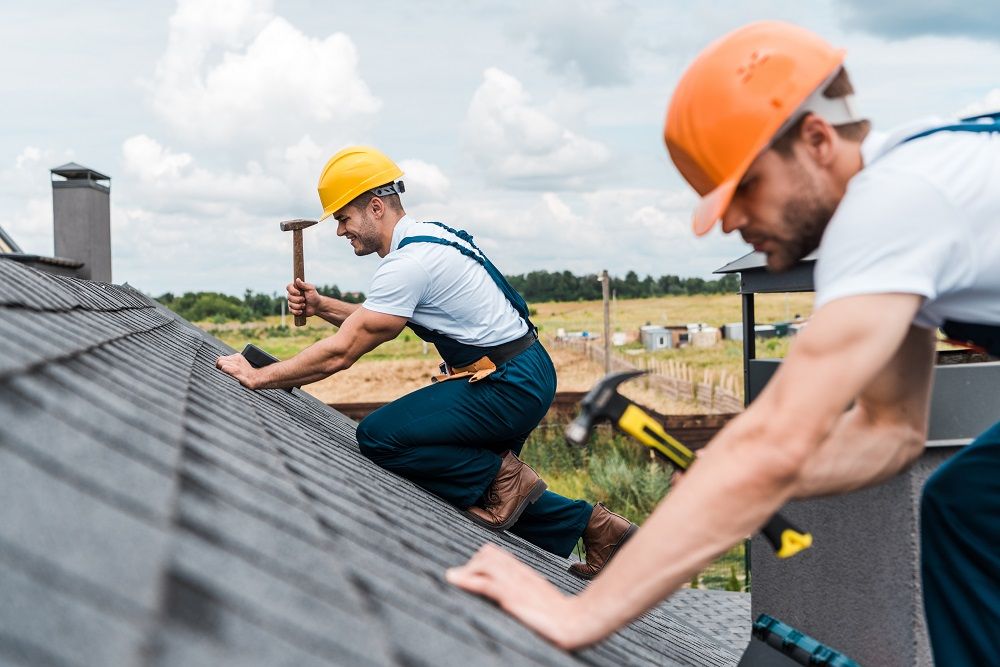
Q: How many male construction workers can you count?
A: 2